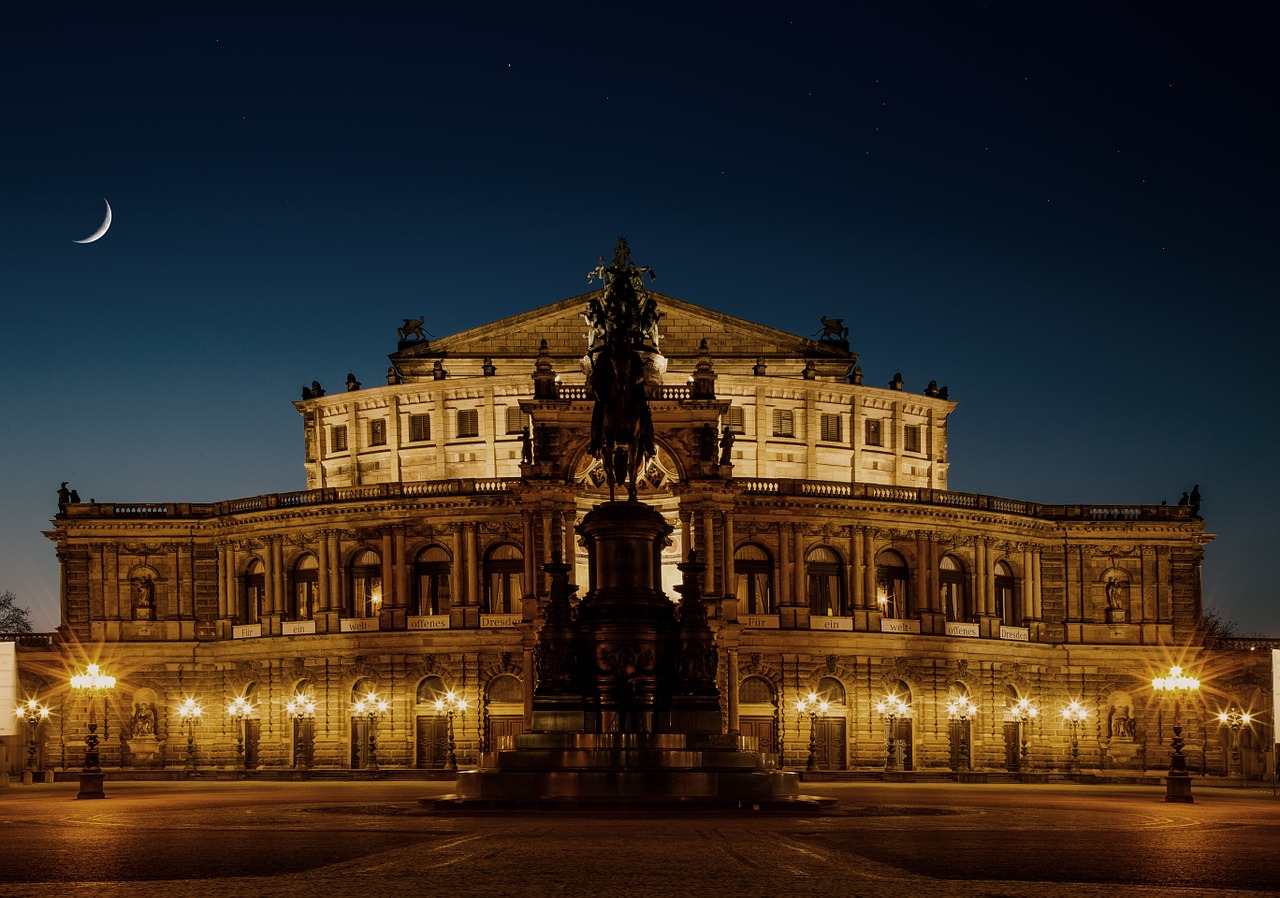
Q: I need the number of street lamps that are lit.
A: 14